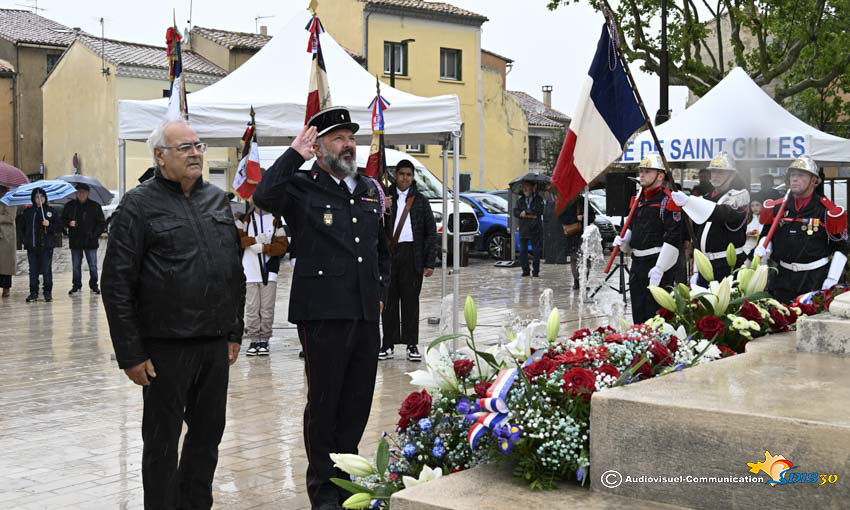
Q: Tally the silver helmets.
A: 3